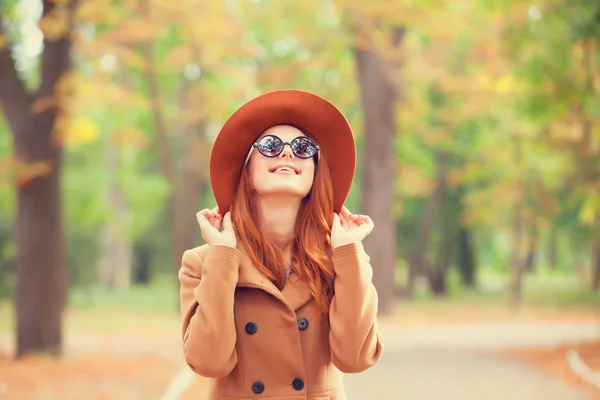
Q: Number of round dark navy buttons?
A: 4